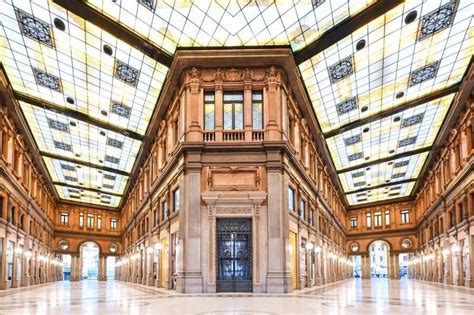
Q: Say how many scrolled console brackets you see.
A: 2